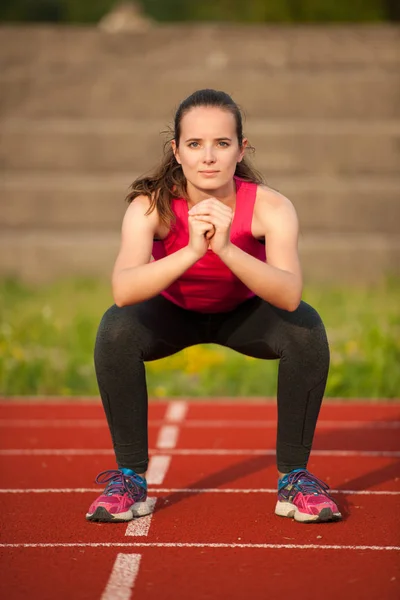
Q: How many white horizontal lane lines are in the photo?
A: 4